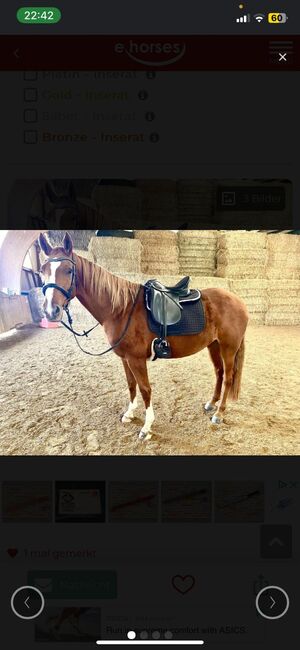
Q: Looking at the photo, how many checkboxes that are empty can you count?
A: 4